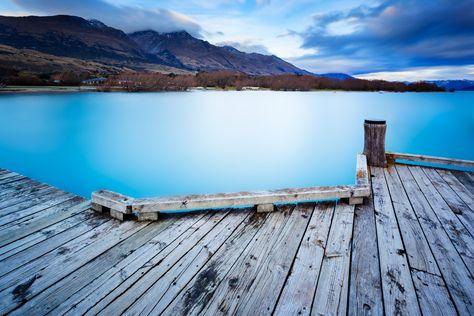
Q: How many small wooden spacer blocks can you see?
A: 5